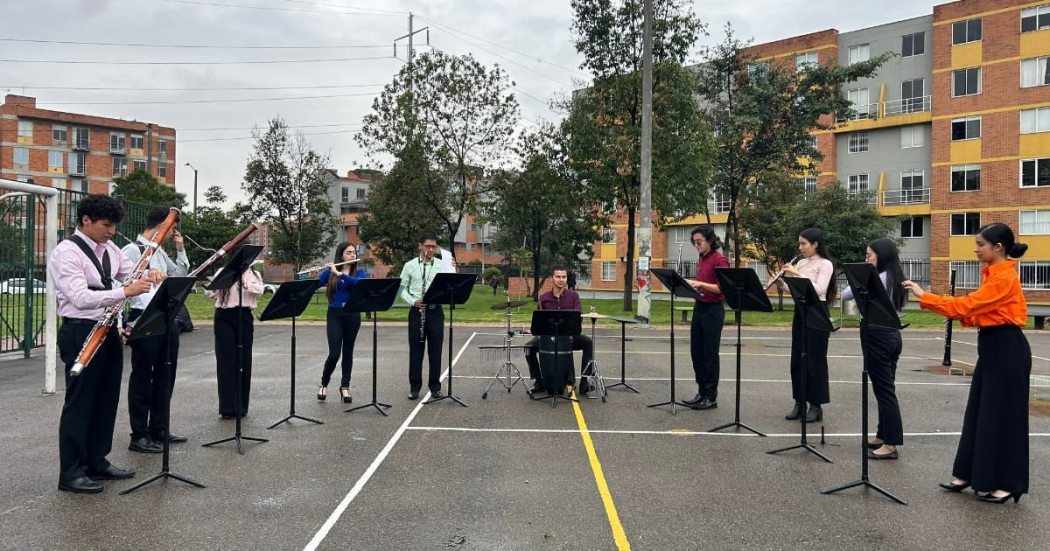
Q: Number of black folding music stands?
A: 11